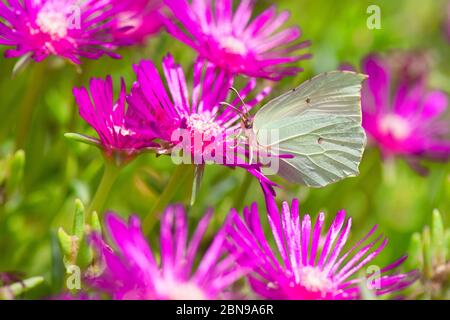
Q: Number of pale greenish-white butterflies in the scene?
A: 1